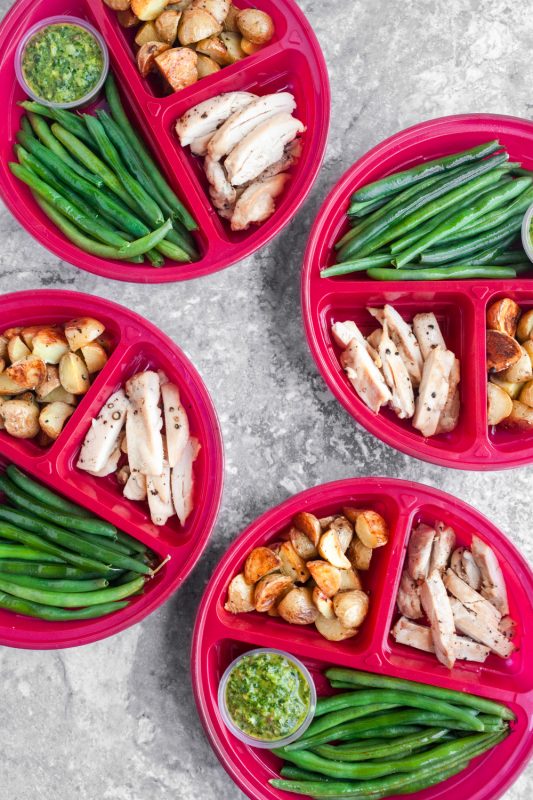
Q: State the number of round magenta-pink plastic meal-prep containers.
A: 4